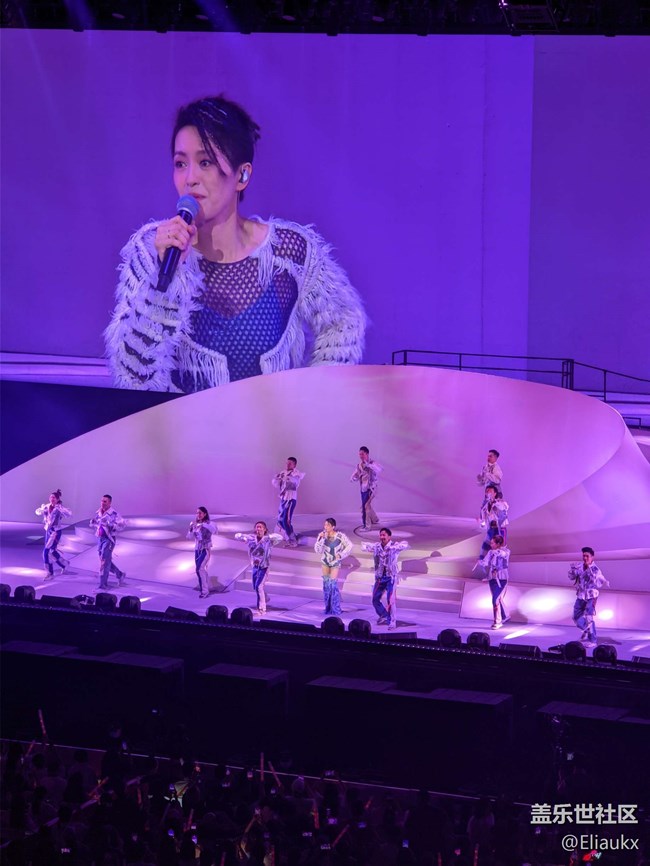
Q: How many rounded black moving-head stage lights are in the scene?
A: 12